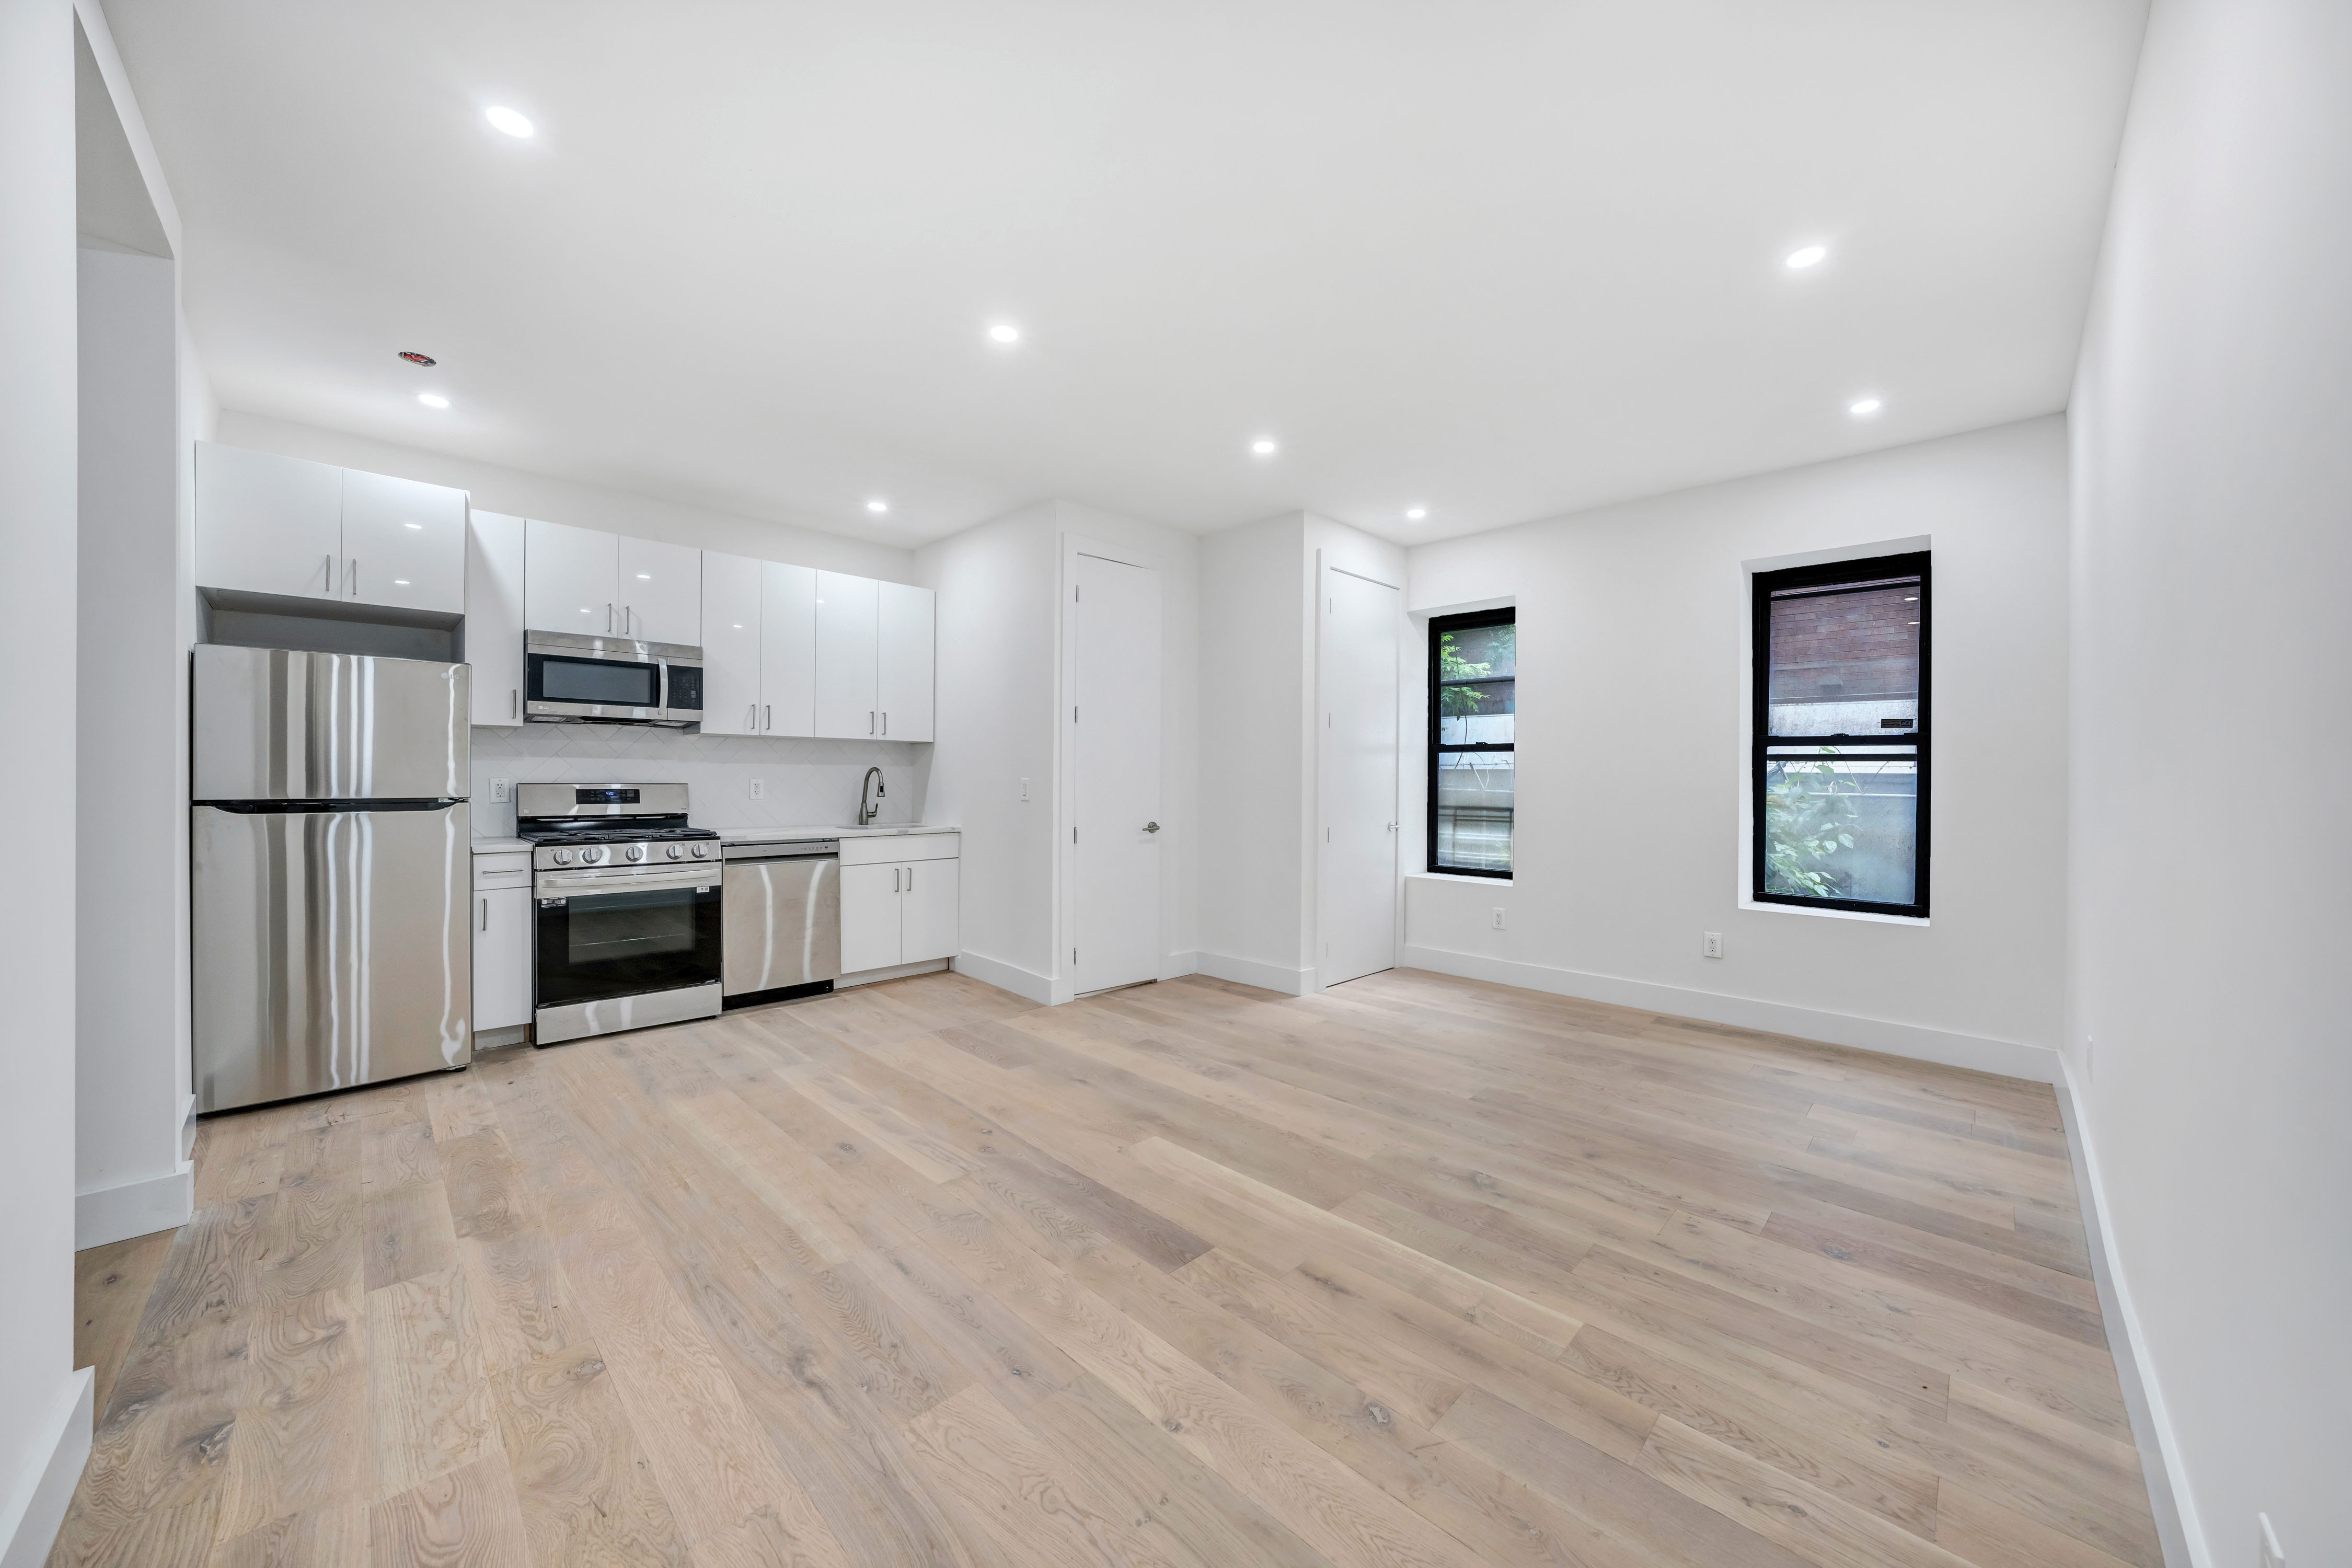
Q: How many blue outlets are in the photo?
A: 0